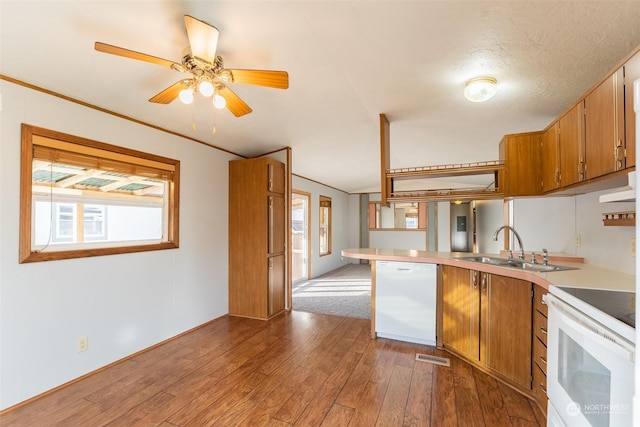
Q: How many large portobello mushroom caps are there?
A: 0